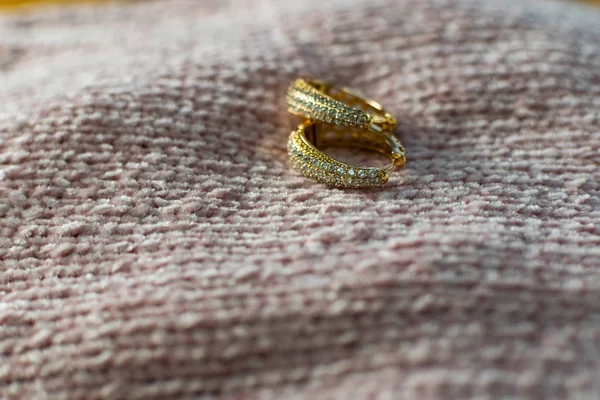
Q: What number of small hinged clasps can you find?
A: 2